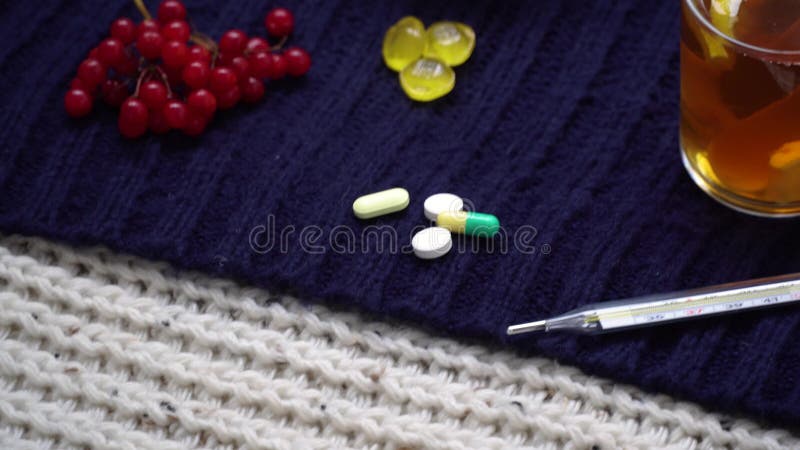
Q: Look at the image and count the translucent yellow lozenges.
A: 3